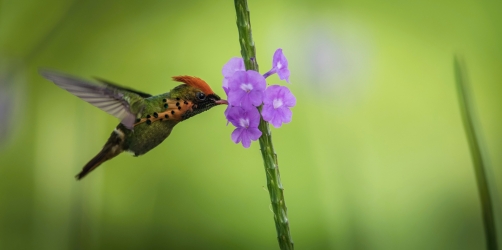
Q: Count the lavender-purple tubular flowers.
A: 5